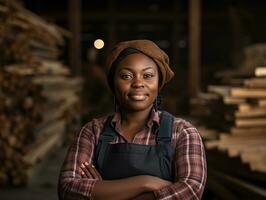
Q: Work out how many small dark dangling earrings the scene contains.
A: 2